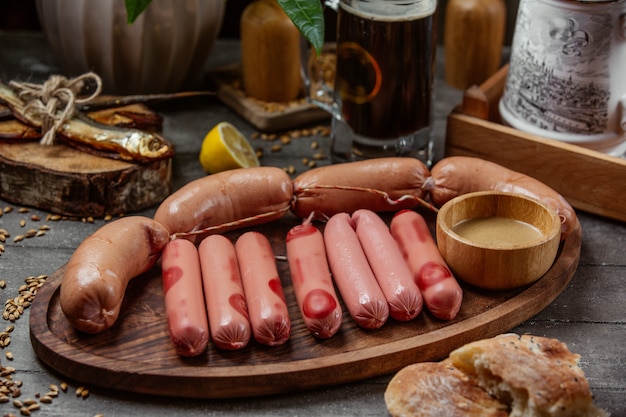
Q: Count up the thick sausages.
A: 4